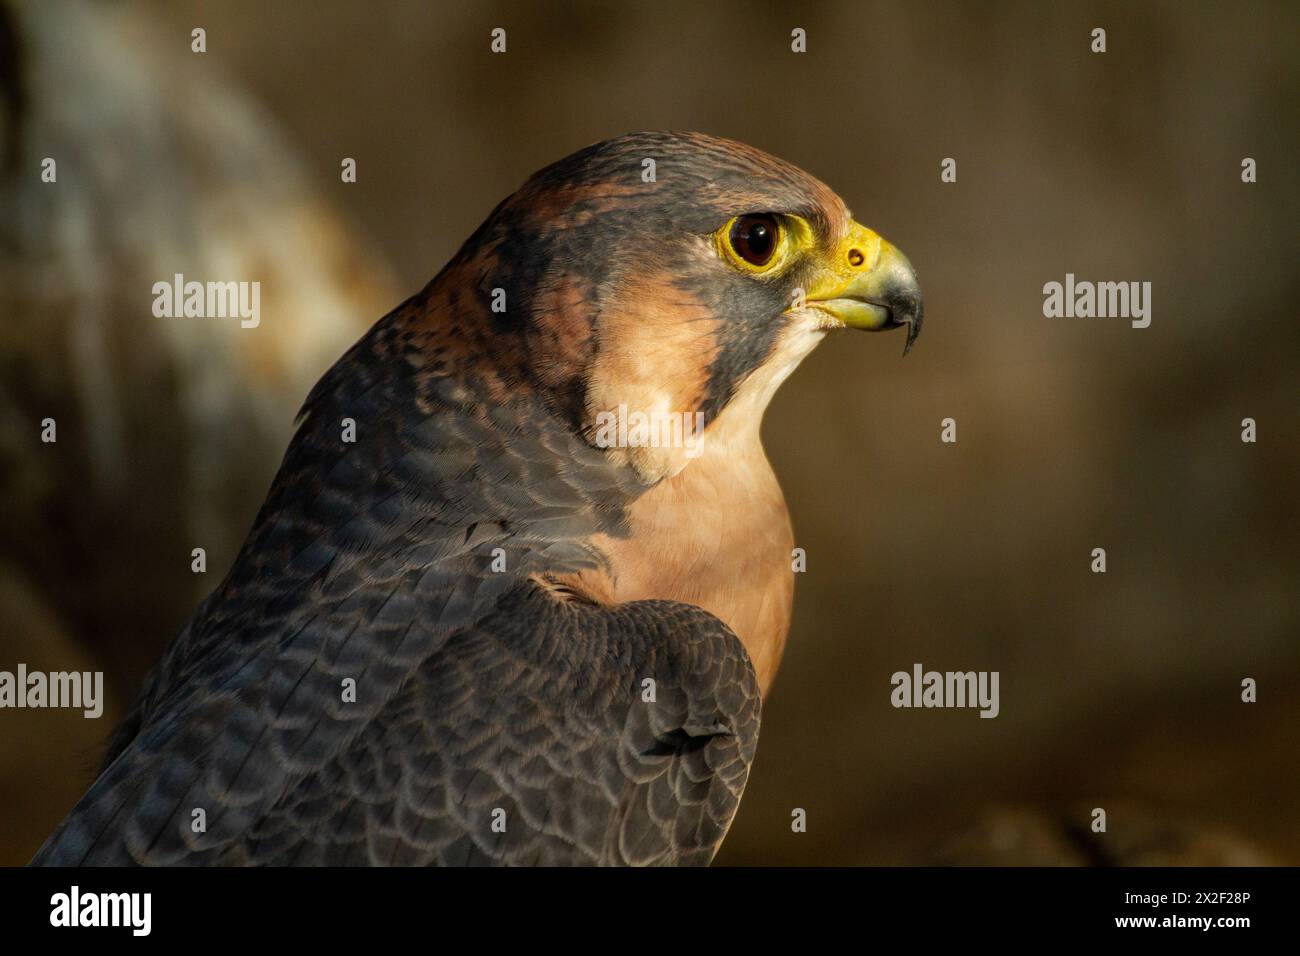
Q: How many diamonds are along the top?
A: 0